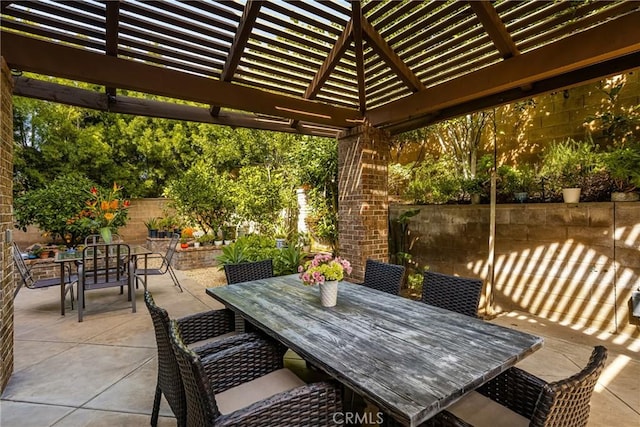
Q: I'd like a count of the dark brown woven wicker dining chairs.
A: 6